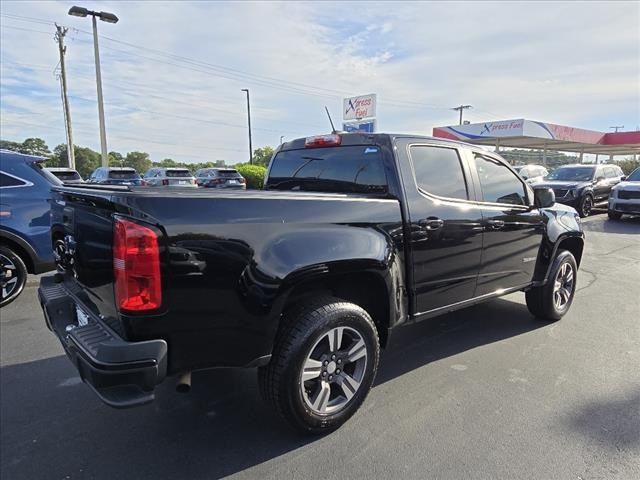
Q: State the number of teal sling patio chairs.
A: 0